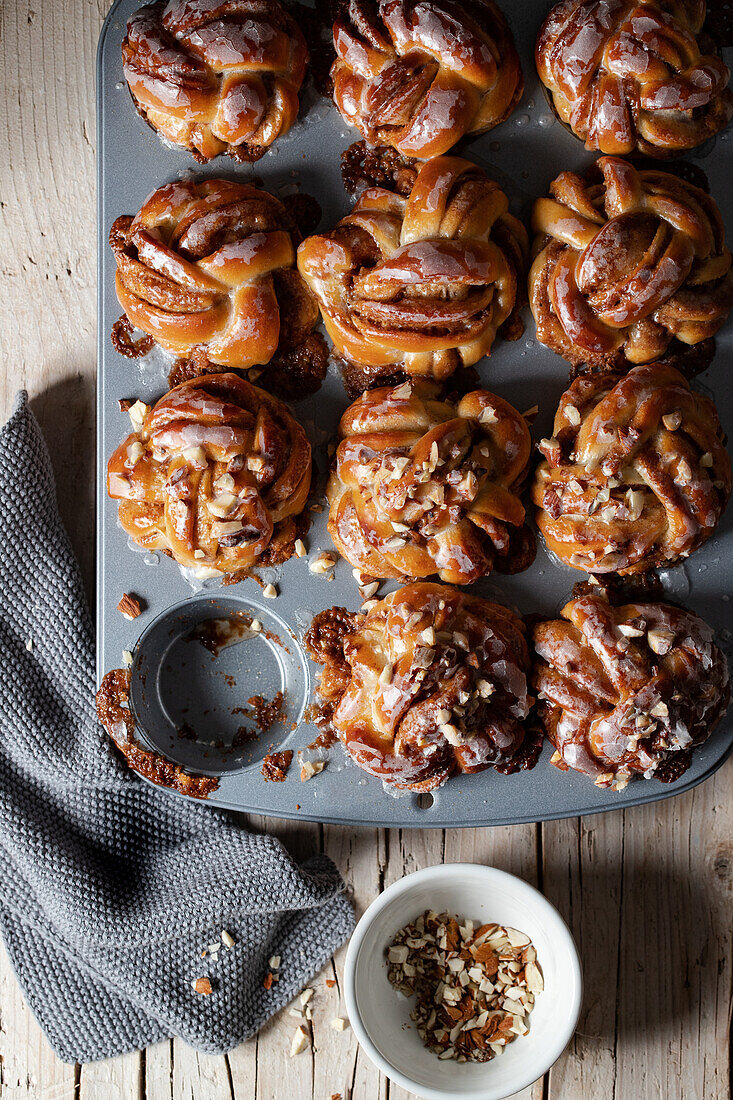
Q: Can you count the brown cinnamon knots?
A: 11